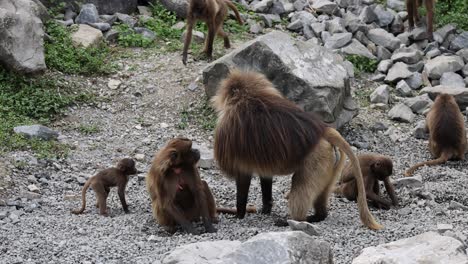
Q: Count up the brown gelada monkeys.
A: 7